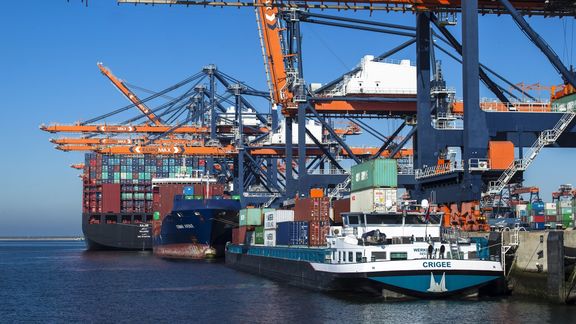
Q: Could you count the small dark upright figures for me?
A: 2